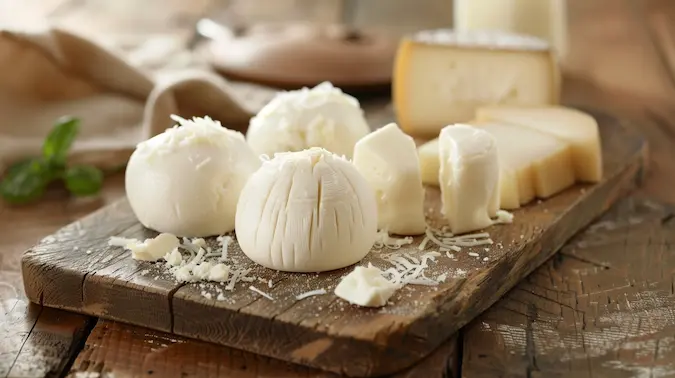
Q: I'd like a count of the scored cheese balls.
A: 1